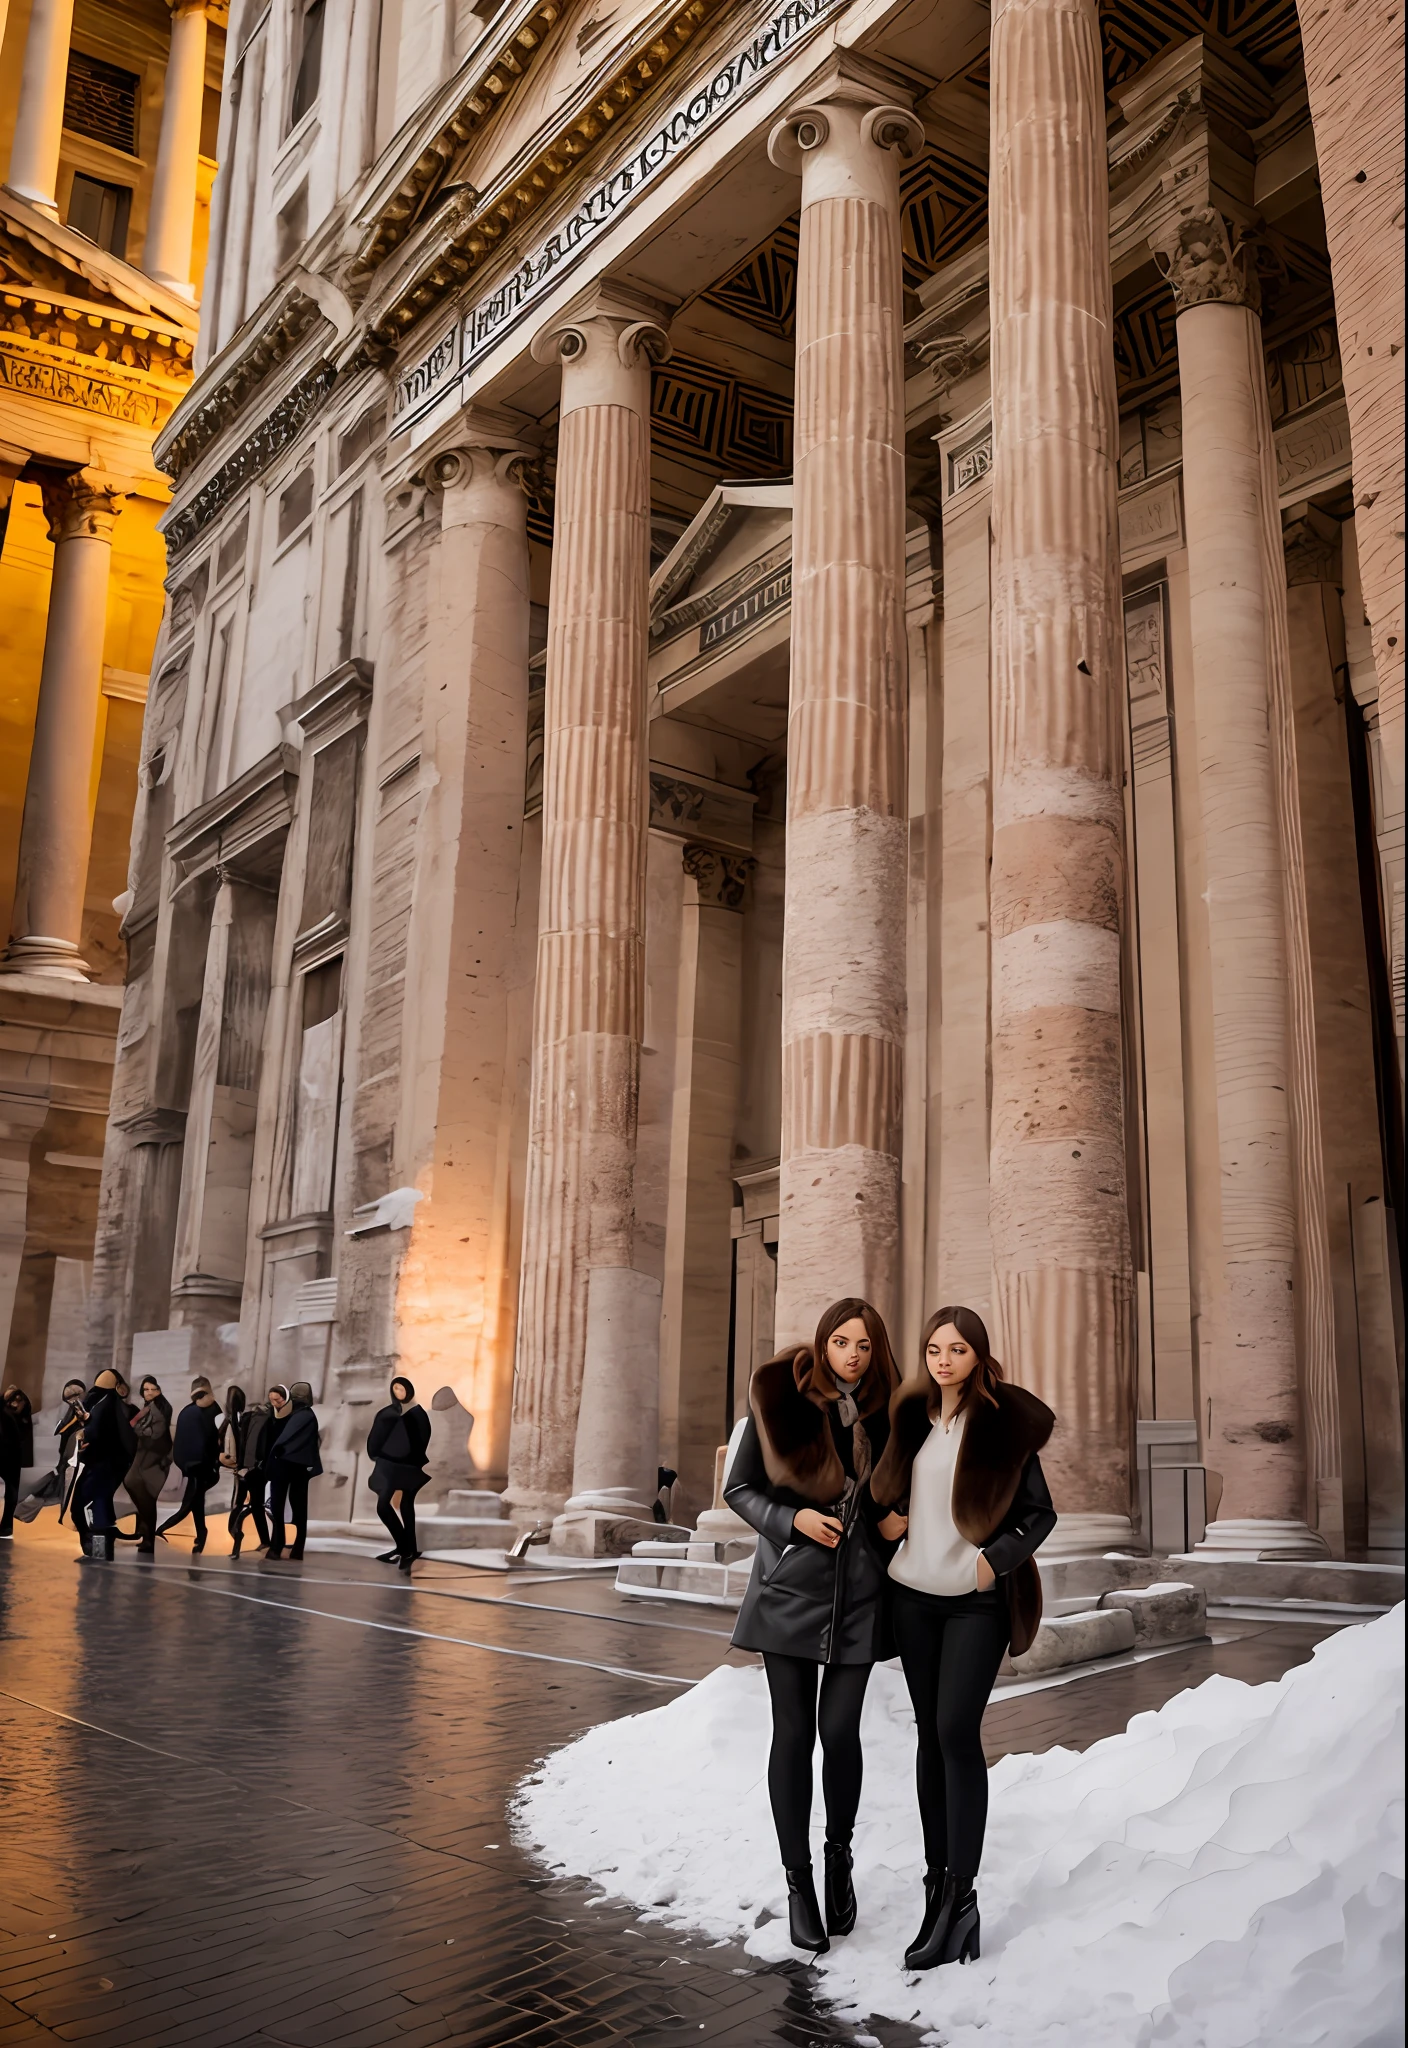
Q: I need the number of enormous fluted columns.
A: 3